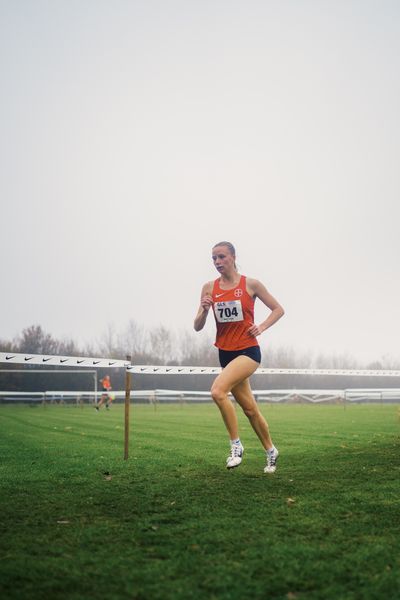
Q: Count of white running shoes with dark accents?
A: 2